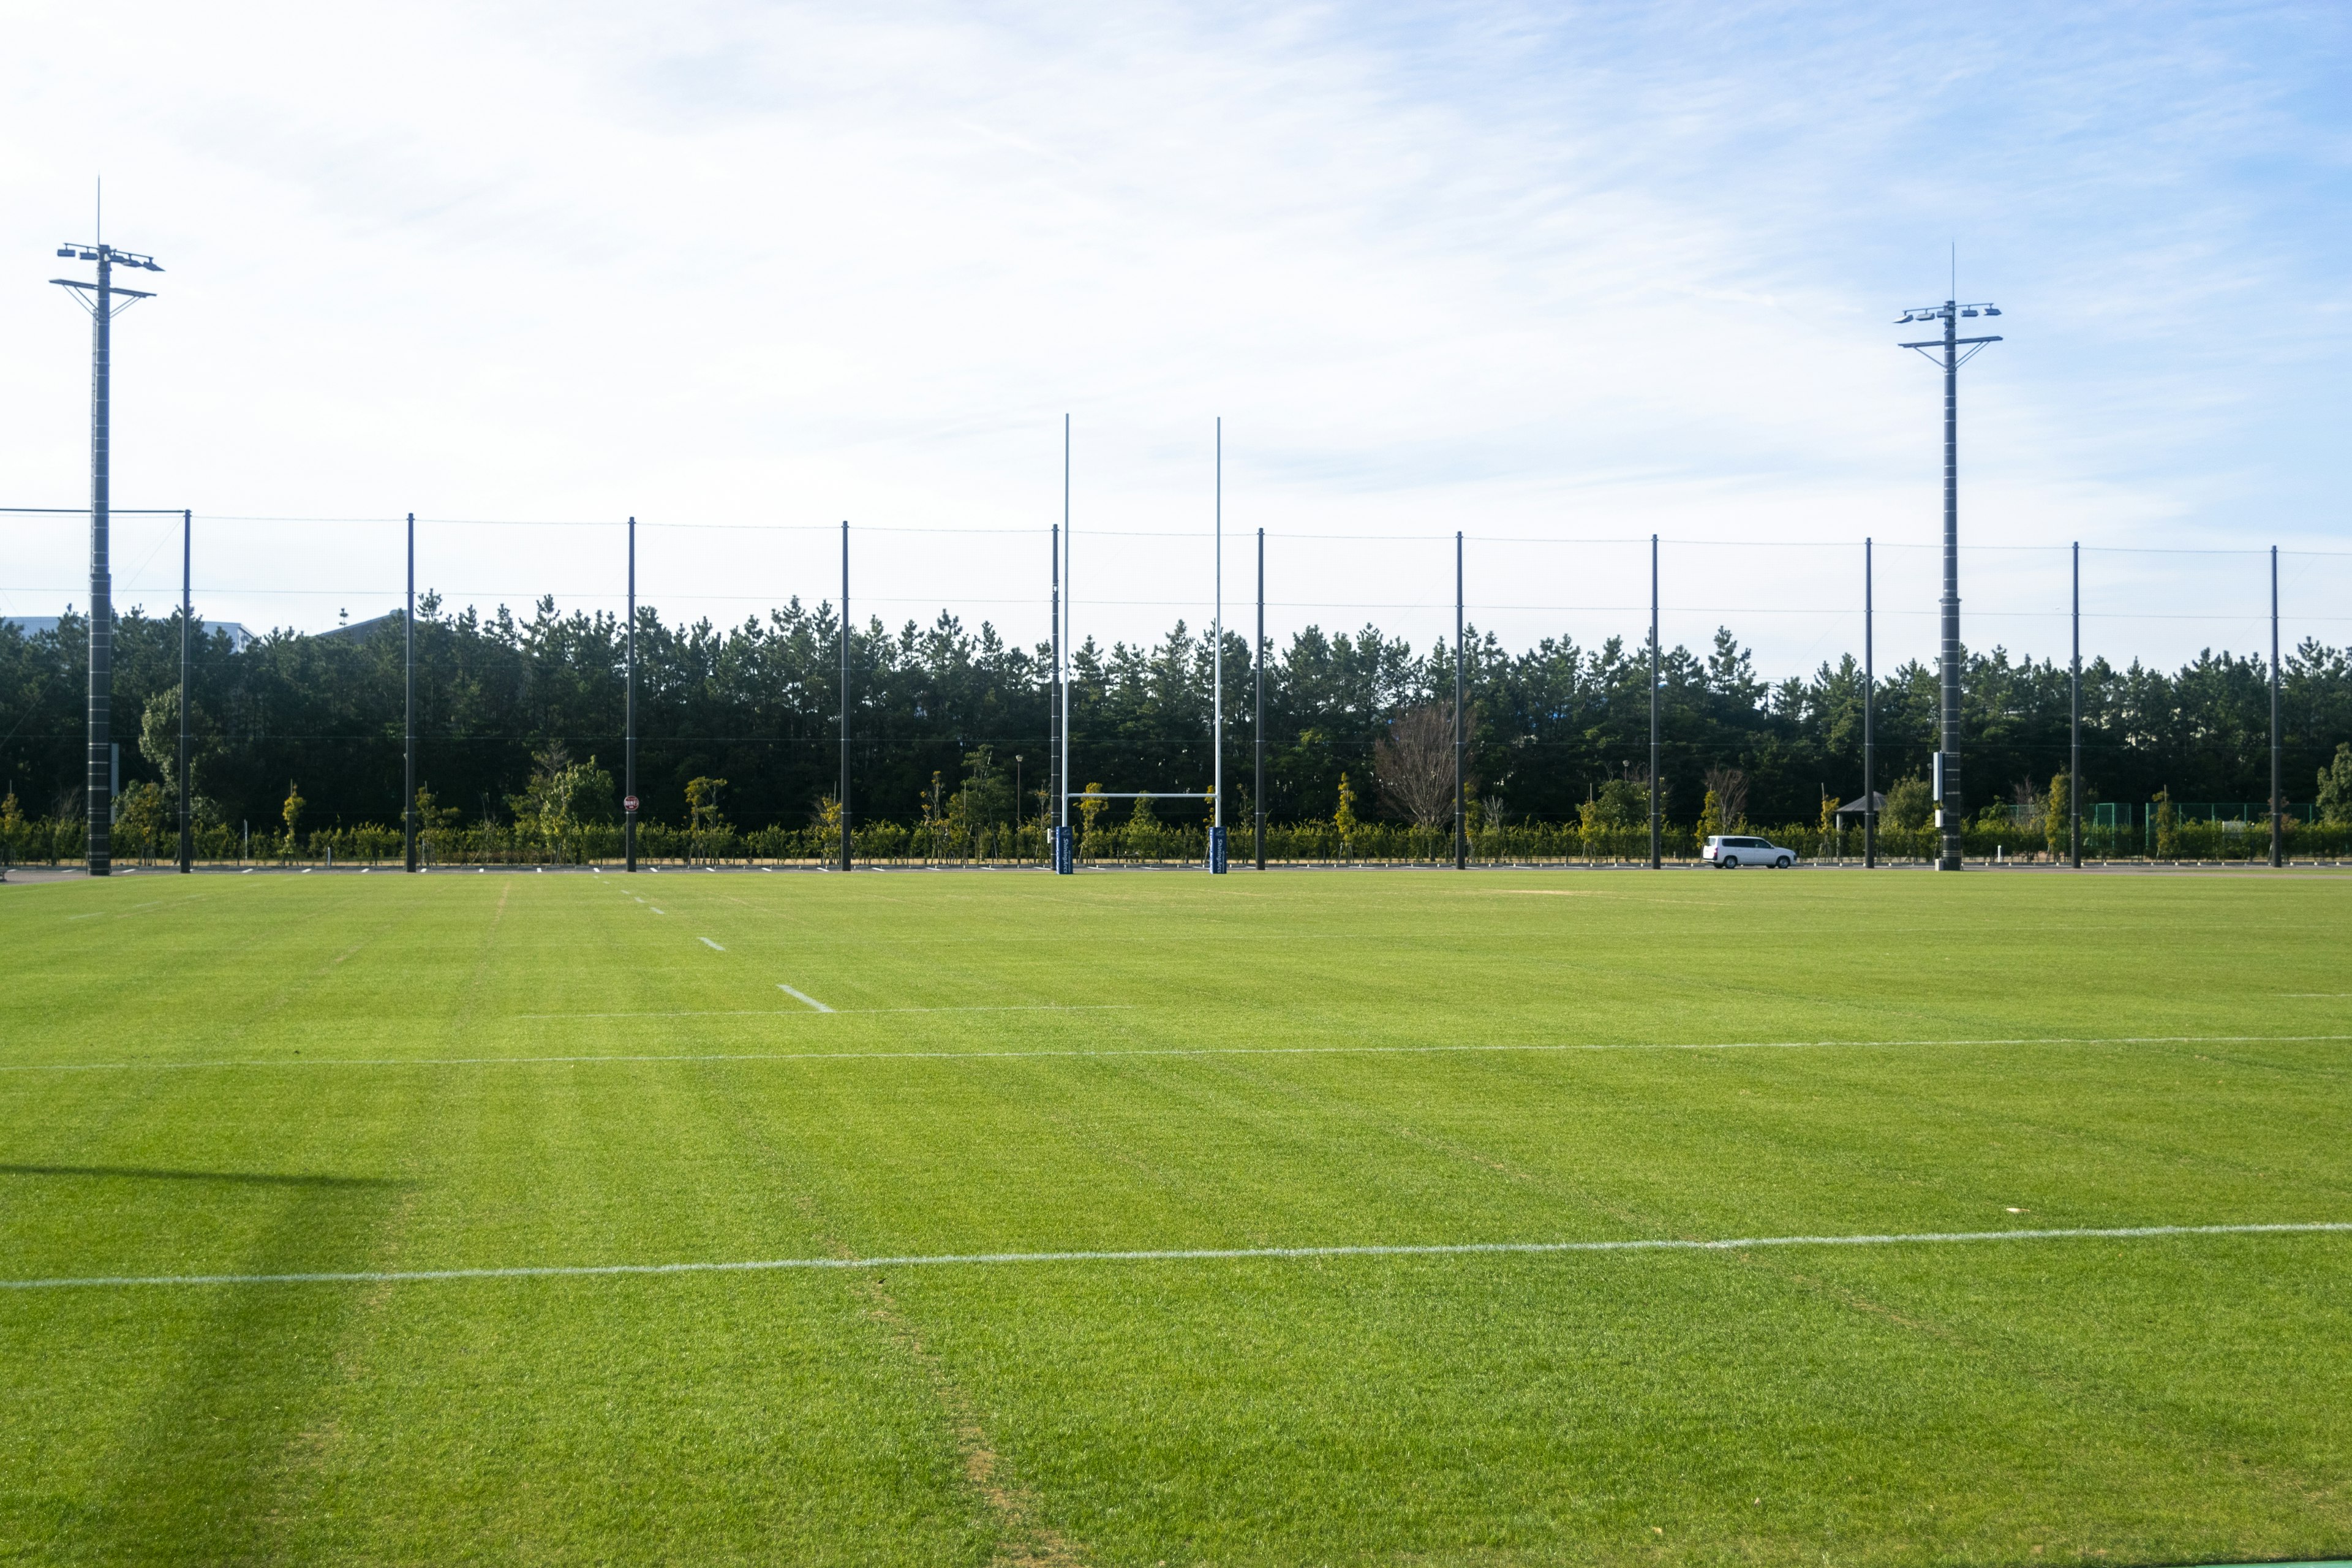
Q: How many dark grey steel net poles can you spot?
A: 11